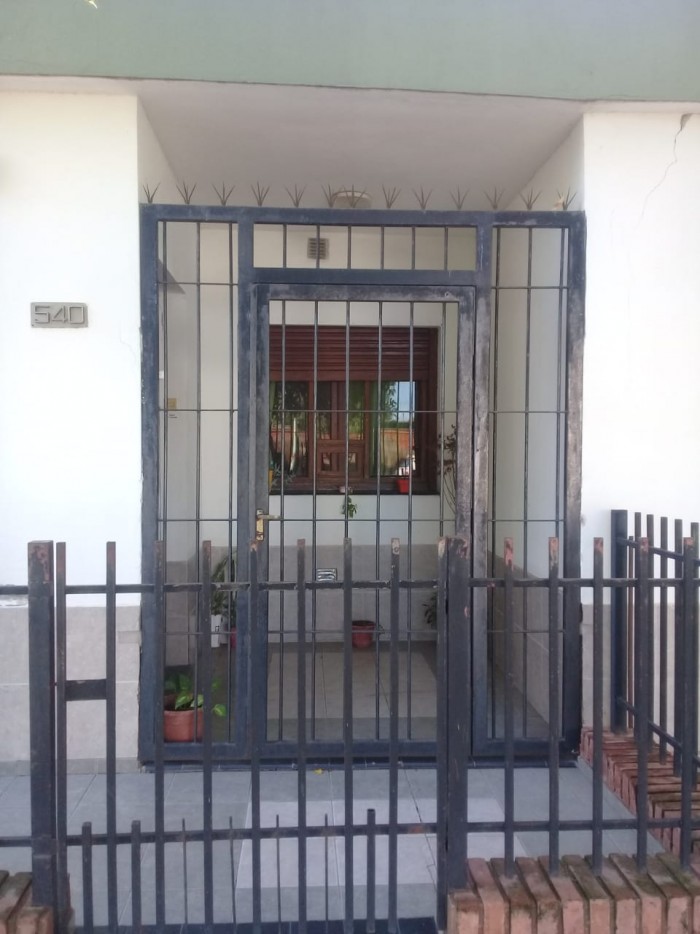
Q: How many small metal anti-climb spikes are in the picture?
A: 13